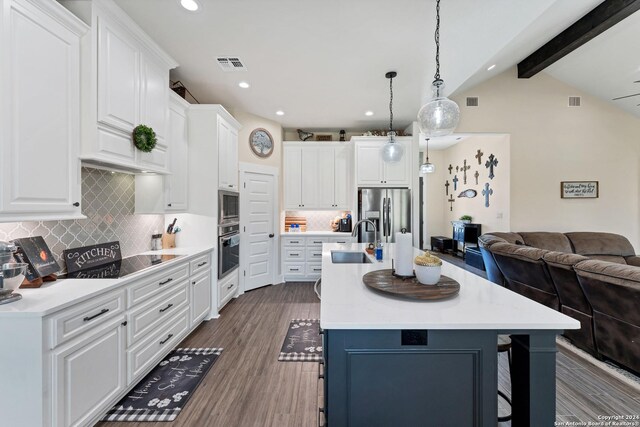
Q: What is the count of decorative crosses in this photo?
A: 10